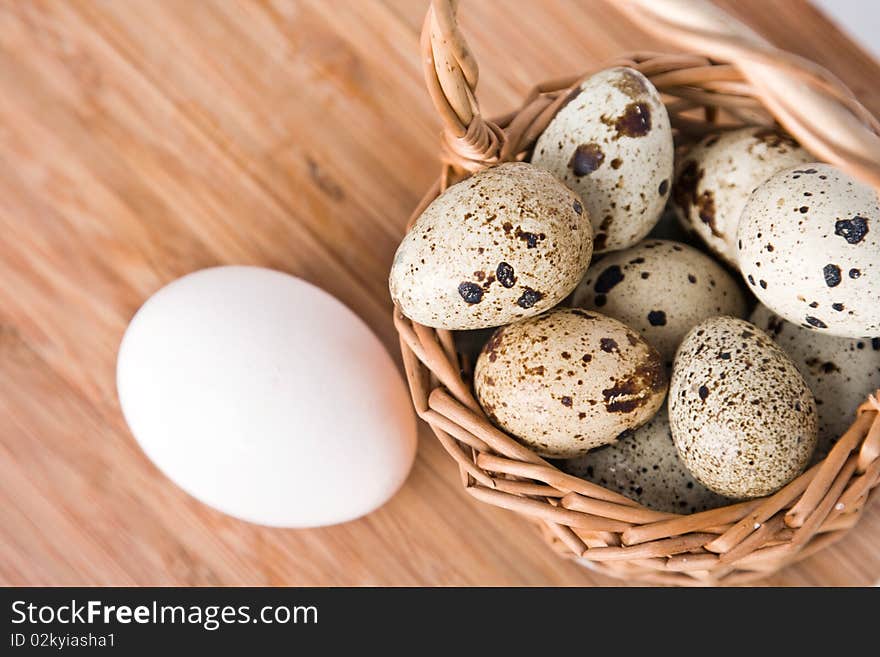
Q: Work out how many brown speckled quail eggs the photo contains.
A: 9